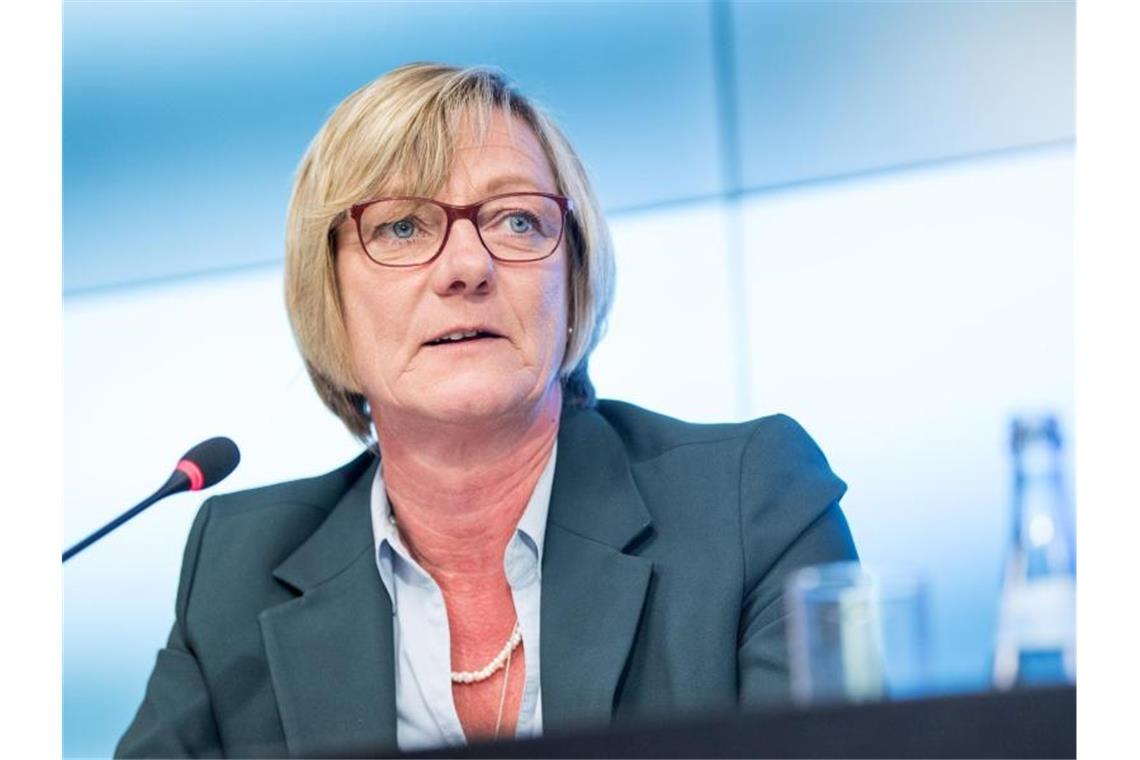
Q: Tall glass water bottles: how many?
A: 1